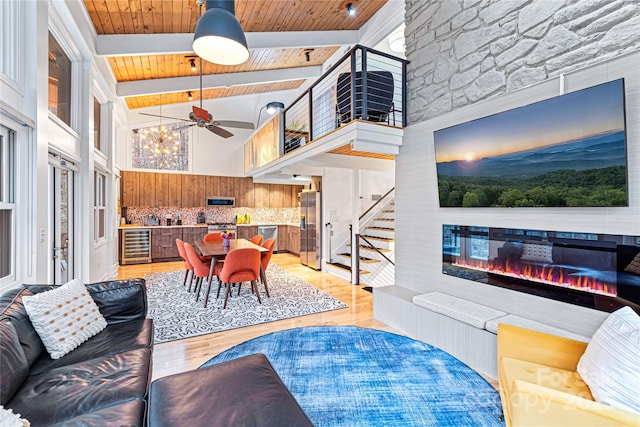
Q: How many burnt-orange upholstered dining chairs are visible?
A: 6